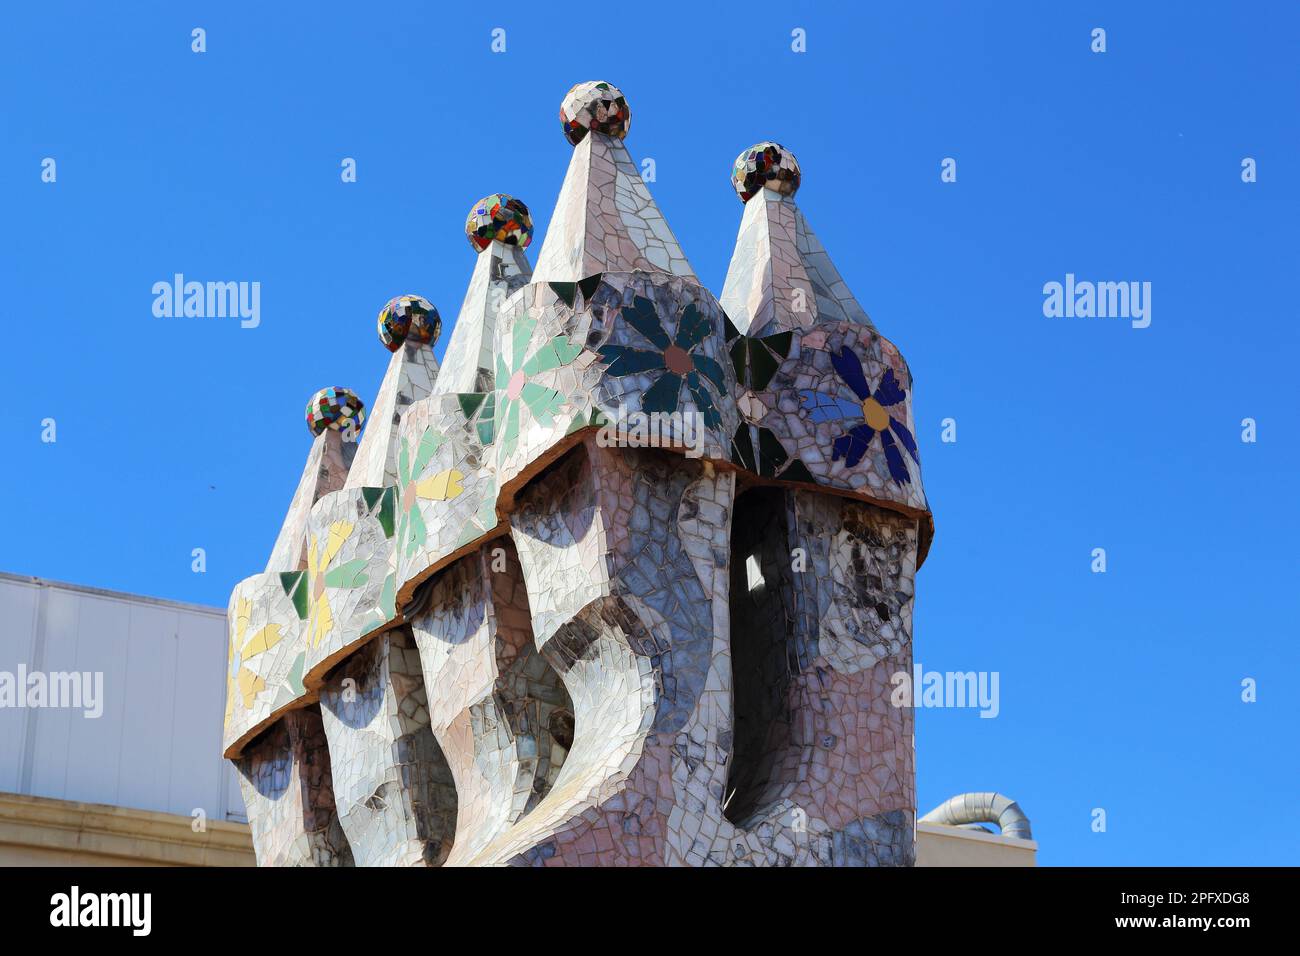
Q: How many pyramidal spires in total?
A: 5